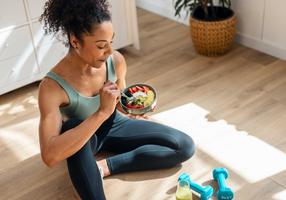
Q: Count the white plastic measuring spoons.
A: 0